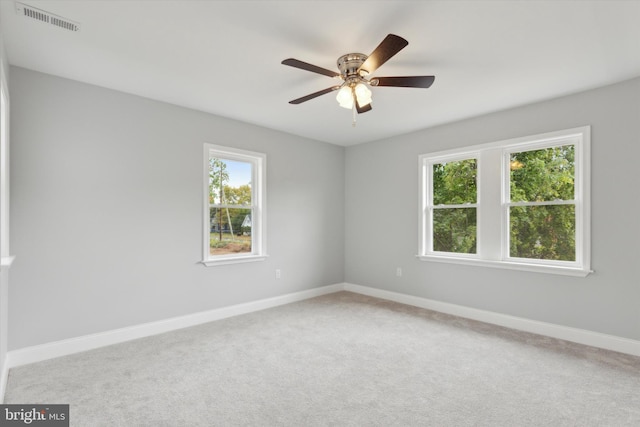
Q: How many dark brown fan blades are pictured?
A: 5